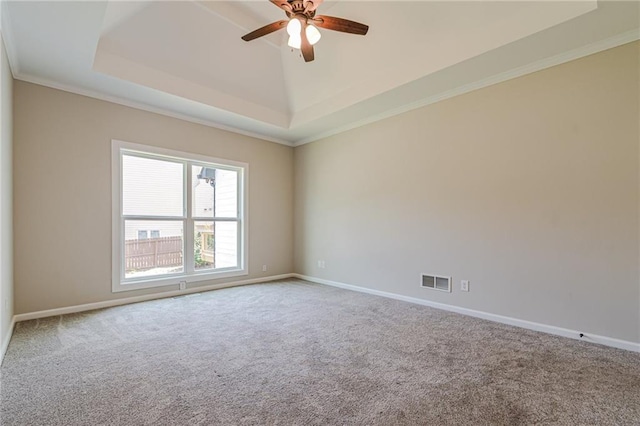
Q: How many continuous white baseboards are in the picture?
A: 3